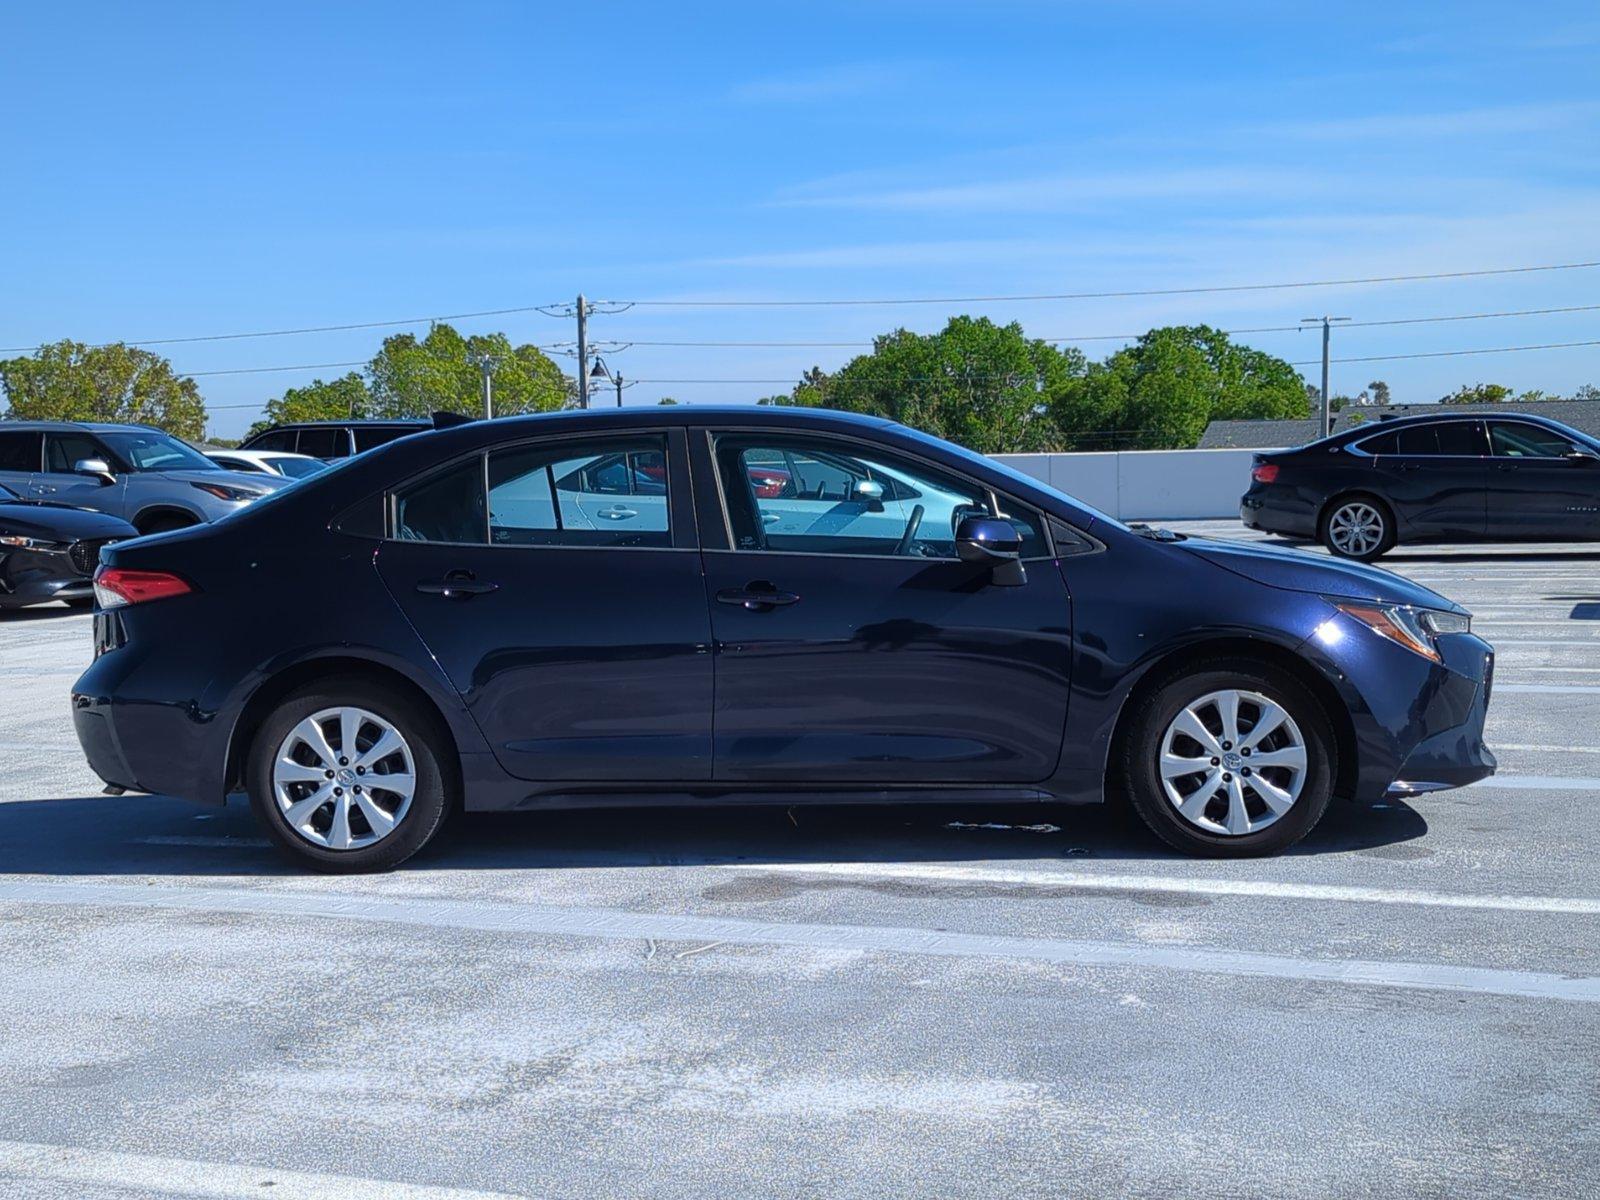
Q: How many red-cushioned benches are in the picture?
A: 0